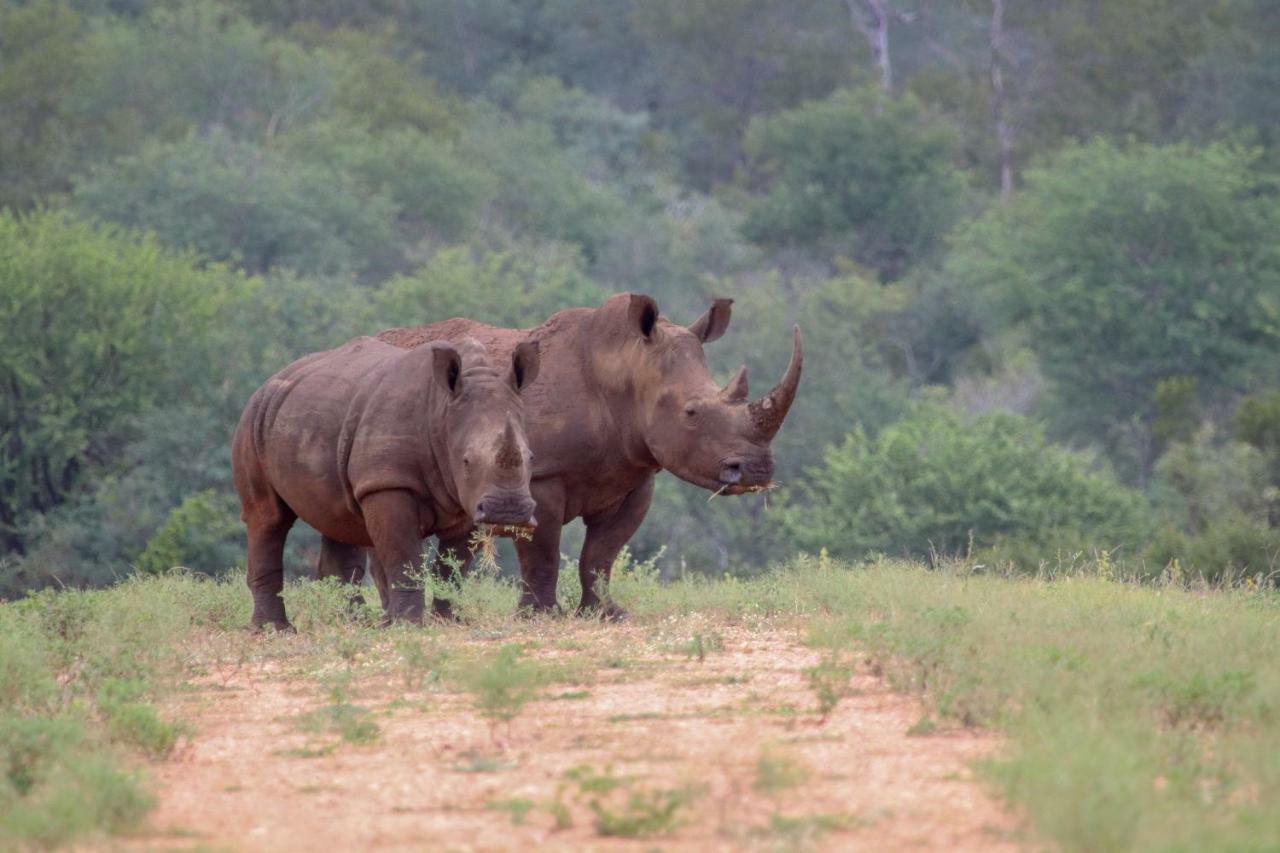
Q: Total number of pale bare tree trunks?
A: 2